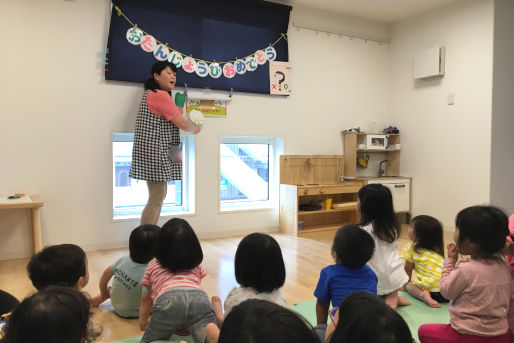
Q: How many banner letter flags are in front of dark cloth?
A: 12